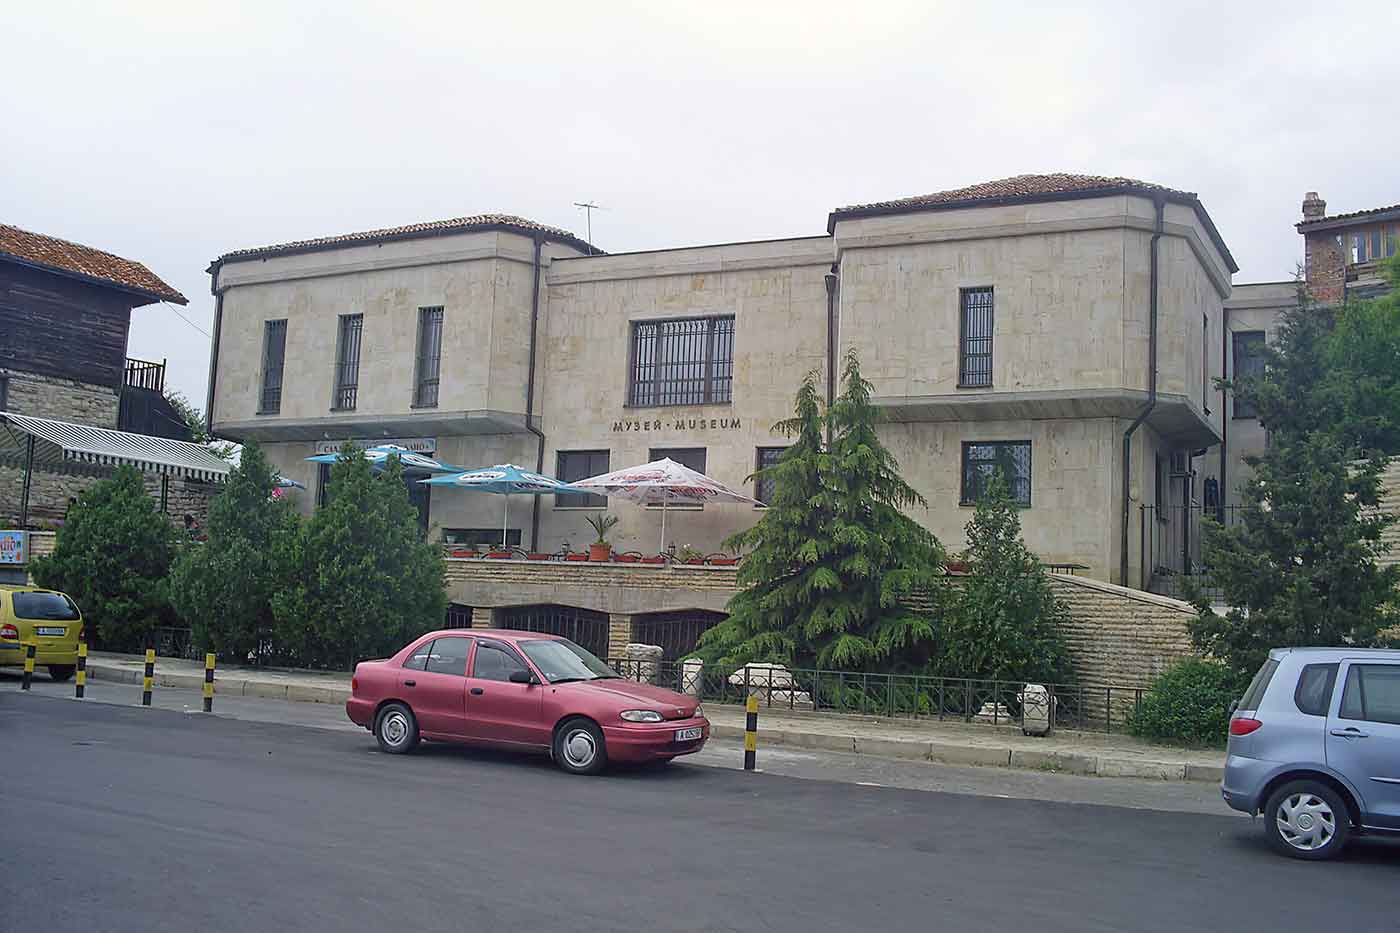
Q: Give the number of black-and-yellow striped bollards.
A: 5